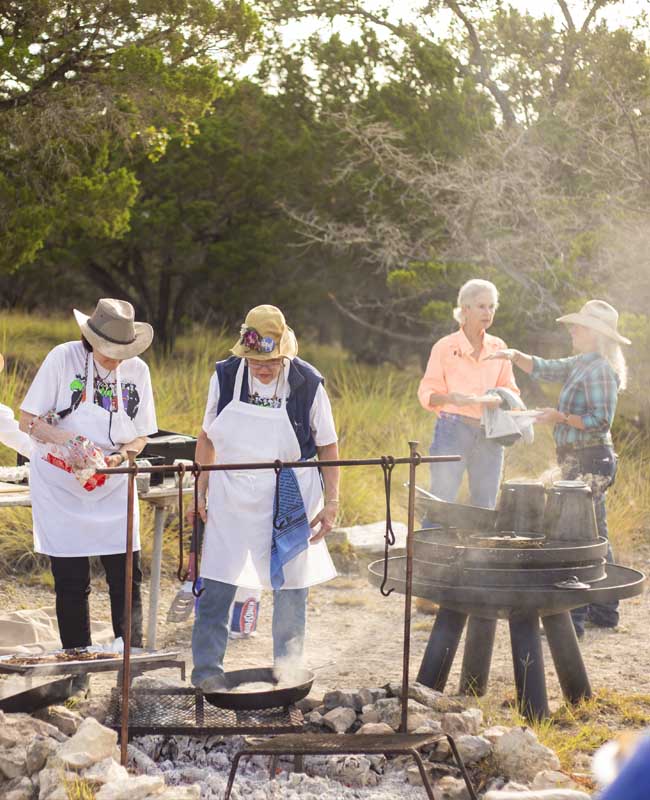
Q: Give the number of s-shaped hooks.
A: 5